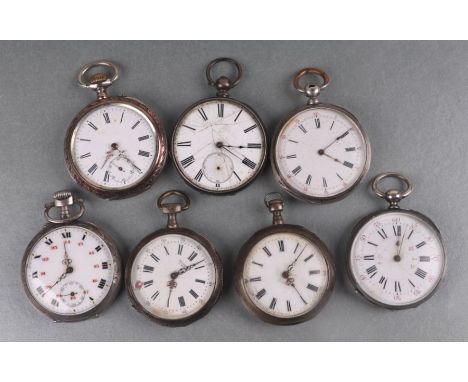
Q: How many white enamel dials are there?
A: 7